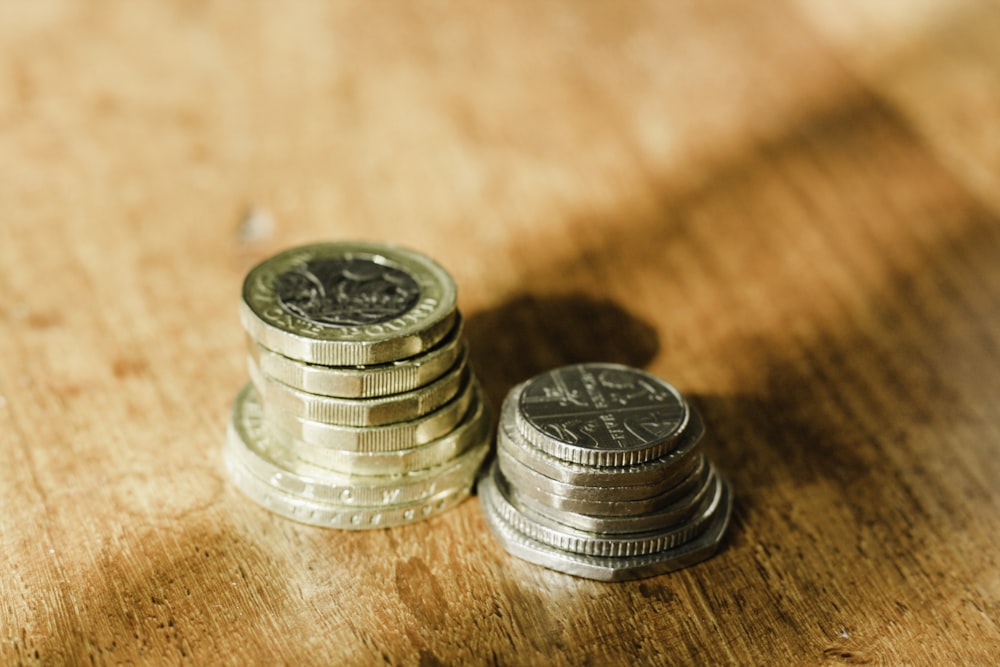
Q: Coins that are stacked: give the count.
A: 14